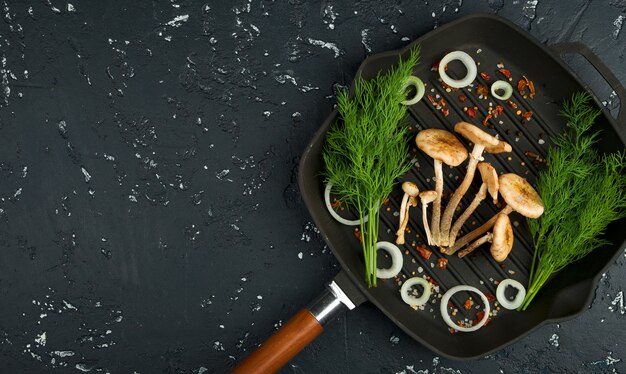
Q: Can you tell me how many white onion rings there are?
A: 8